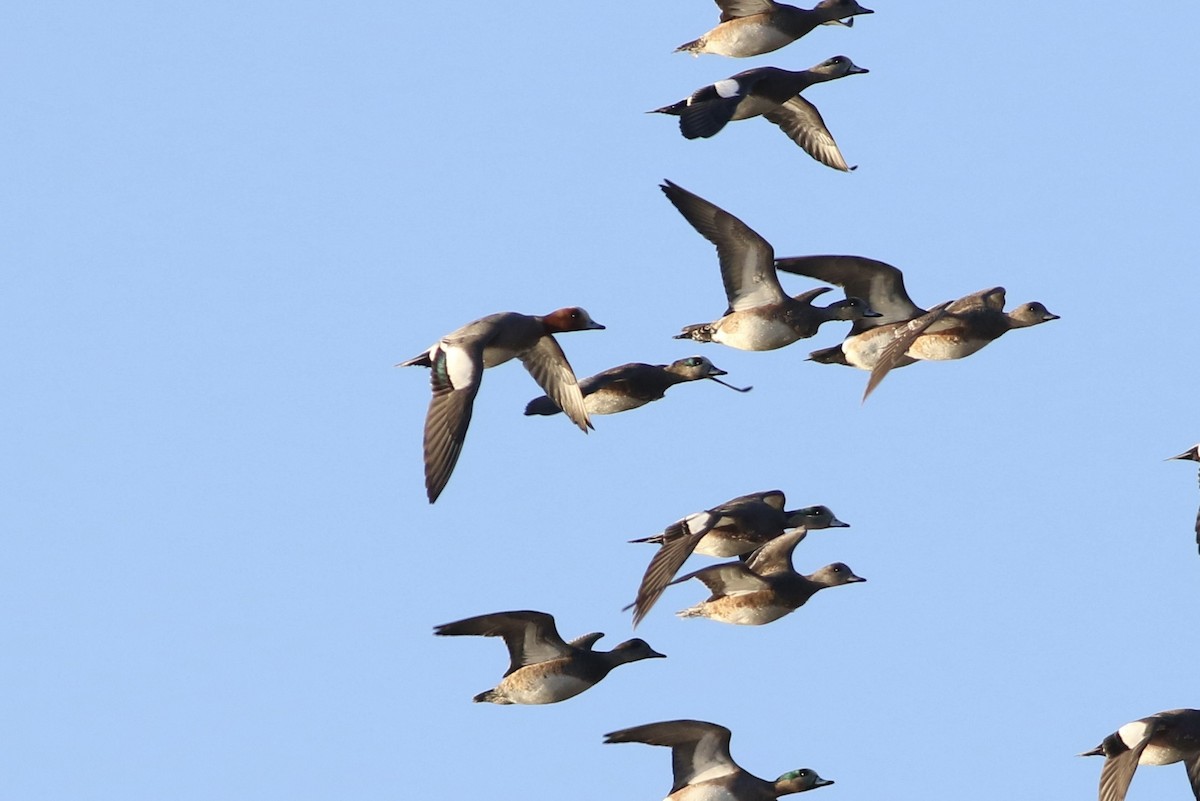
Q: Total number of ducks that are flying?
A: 13